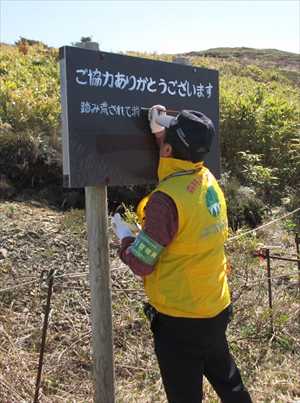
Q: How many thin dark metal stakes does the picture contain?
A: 3